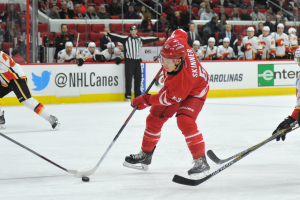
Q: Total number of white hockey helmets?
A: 12